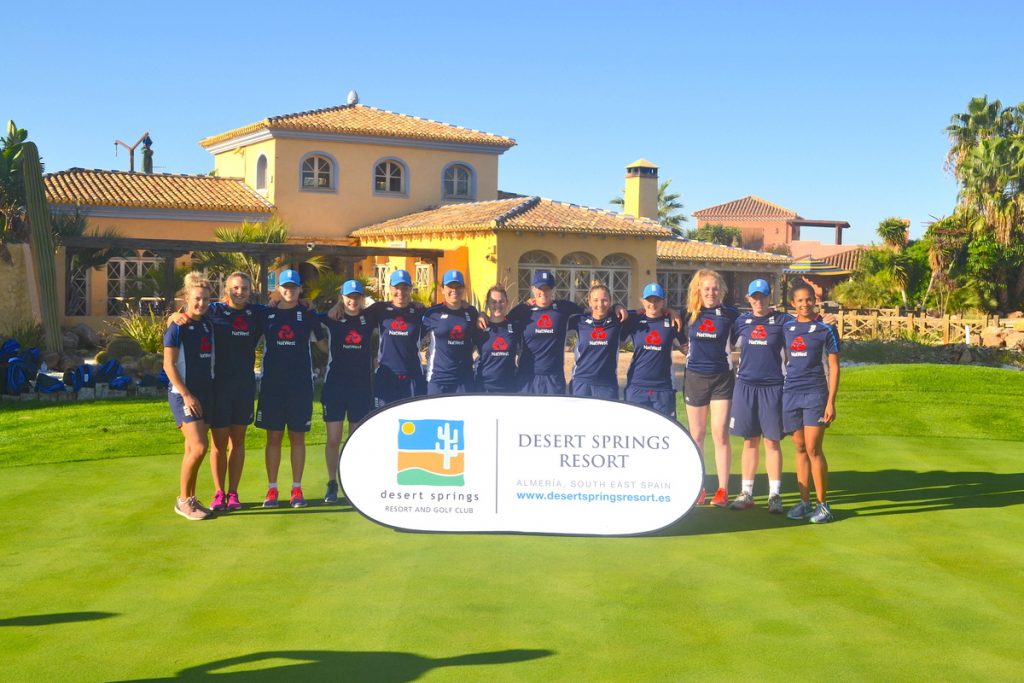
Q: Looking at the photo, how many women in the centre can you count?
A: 13